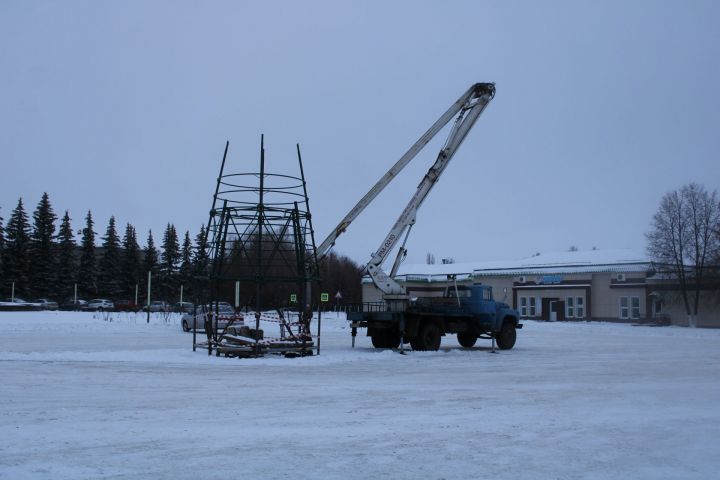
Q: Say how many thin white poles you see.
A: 6